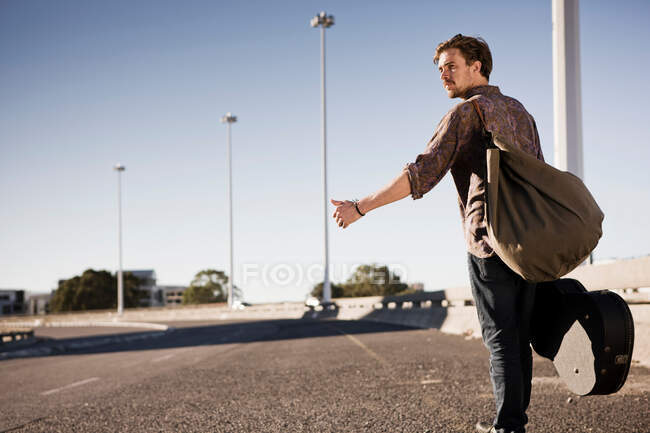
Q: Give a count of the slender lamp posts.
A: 3